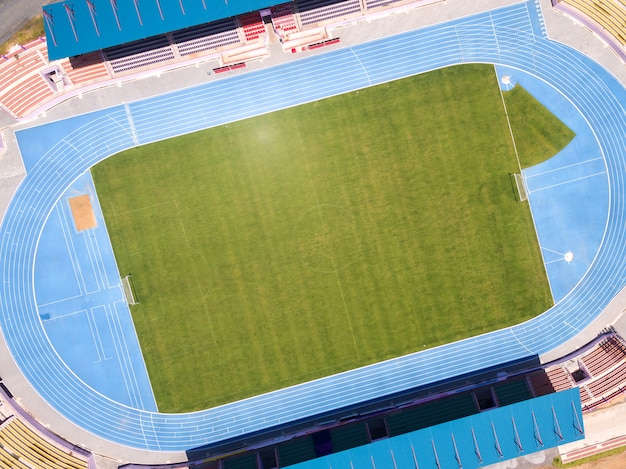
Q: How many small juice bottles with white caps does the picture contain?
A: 0